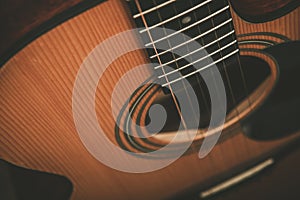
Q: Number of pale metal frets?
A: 7